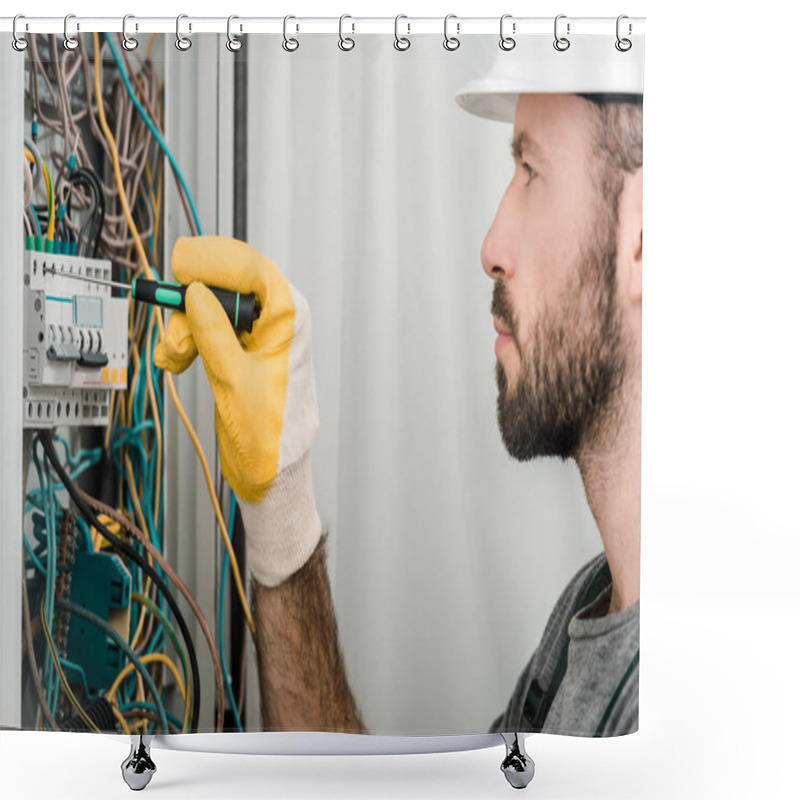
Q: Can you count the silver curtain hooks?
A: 12